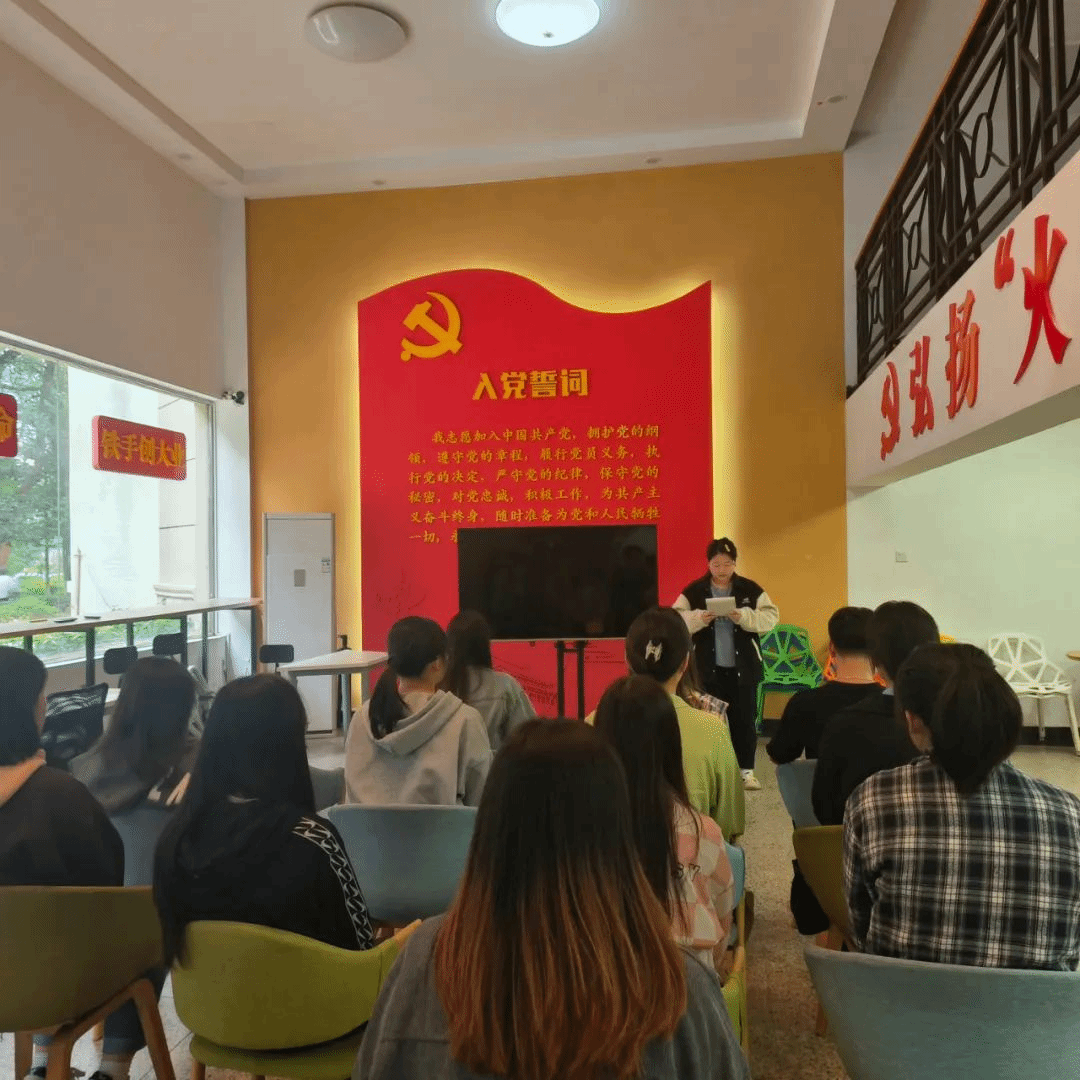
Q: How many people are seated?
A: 12